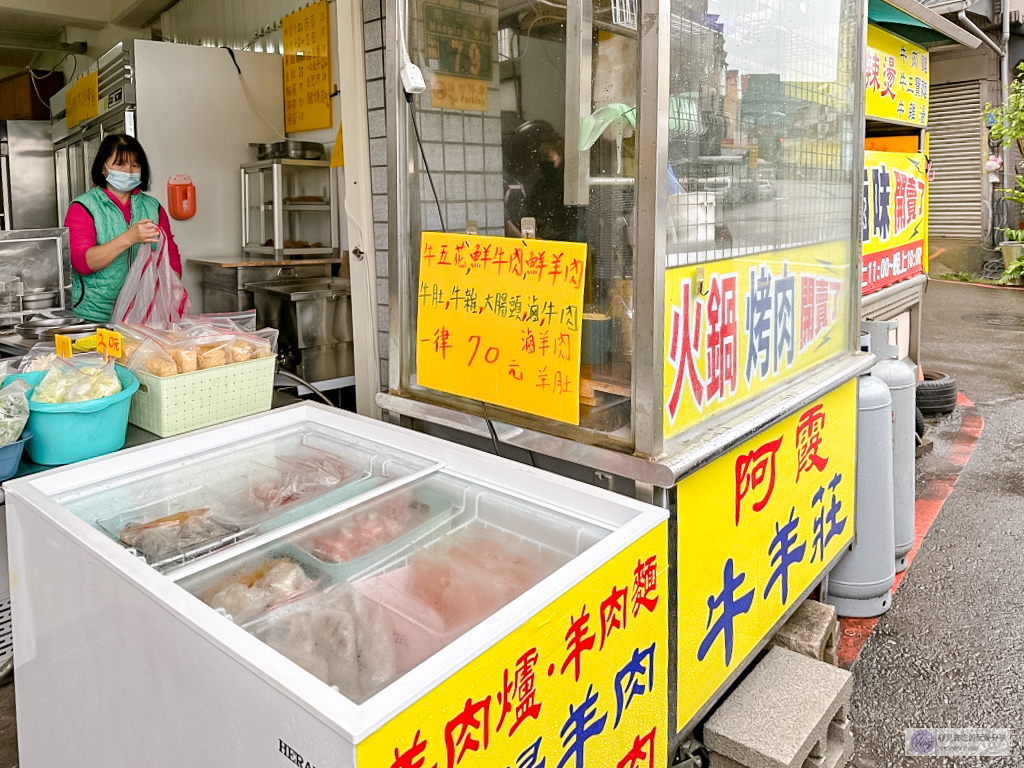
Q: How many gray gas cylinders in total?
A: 2